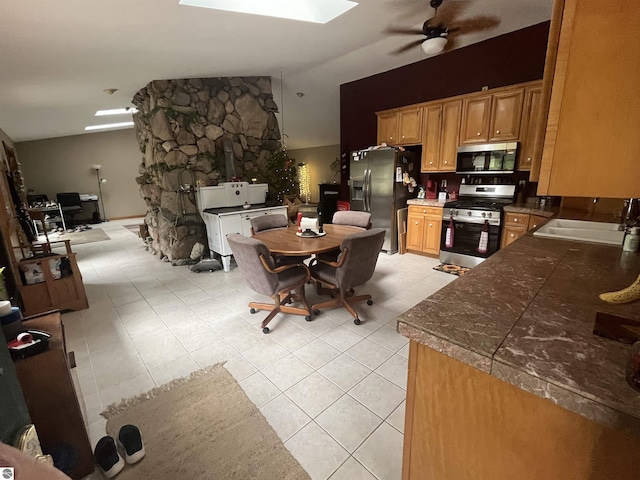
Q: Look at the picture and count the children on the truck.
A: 0